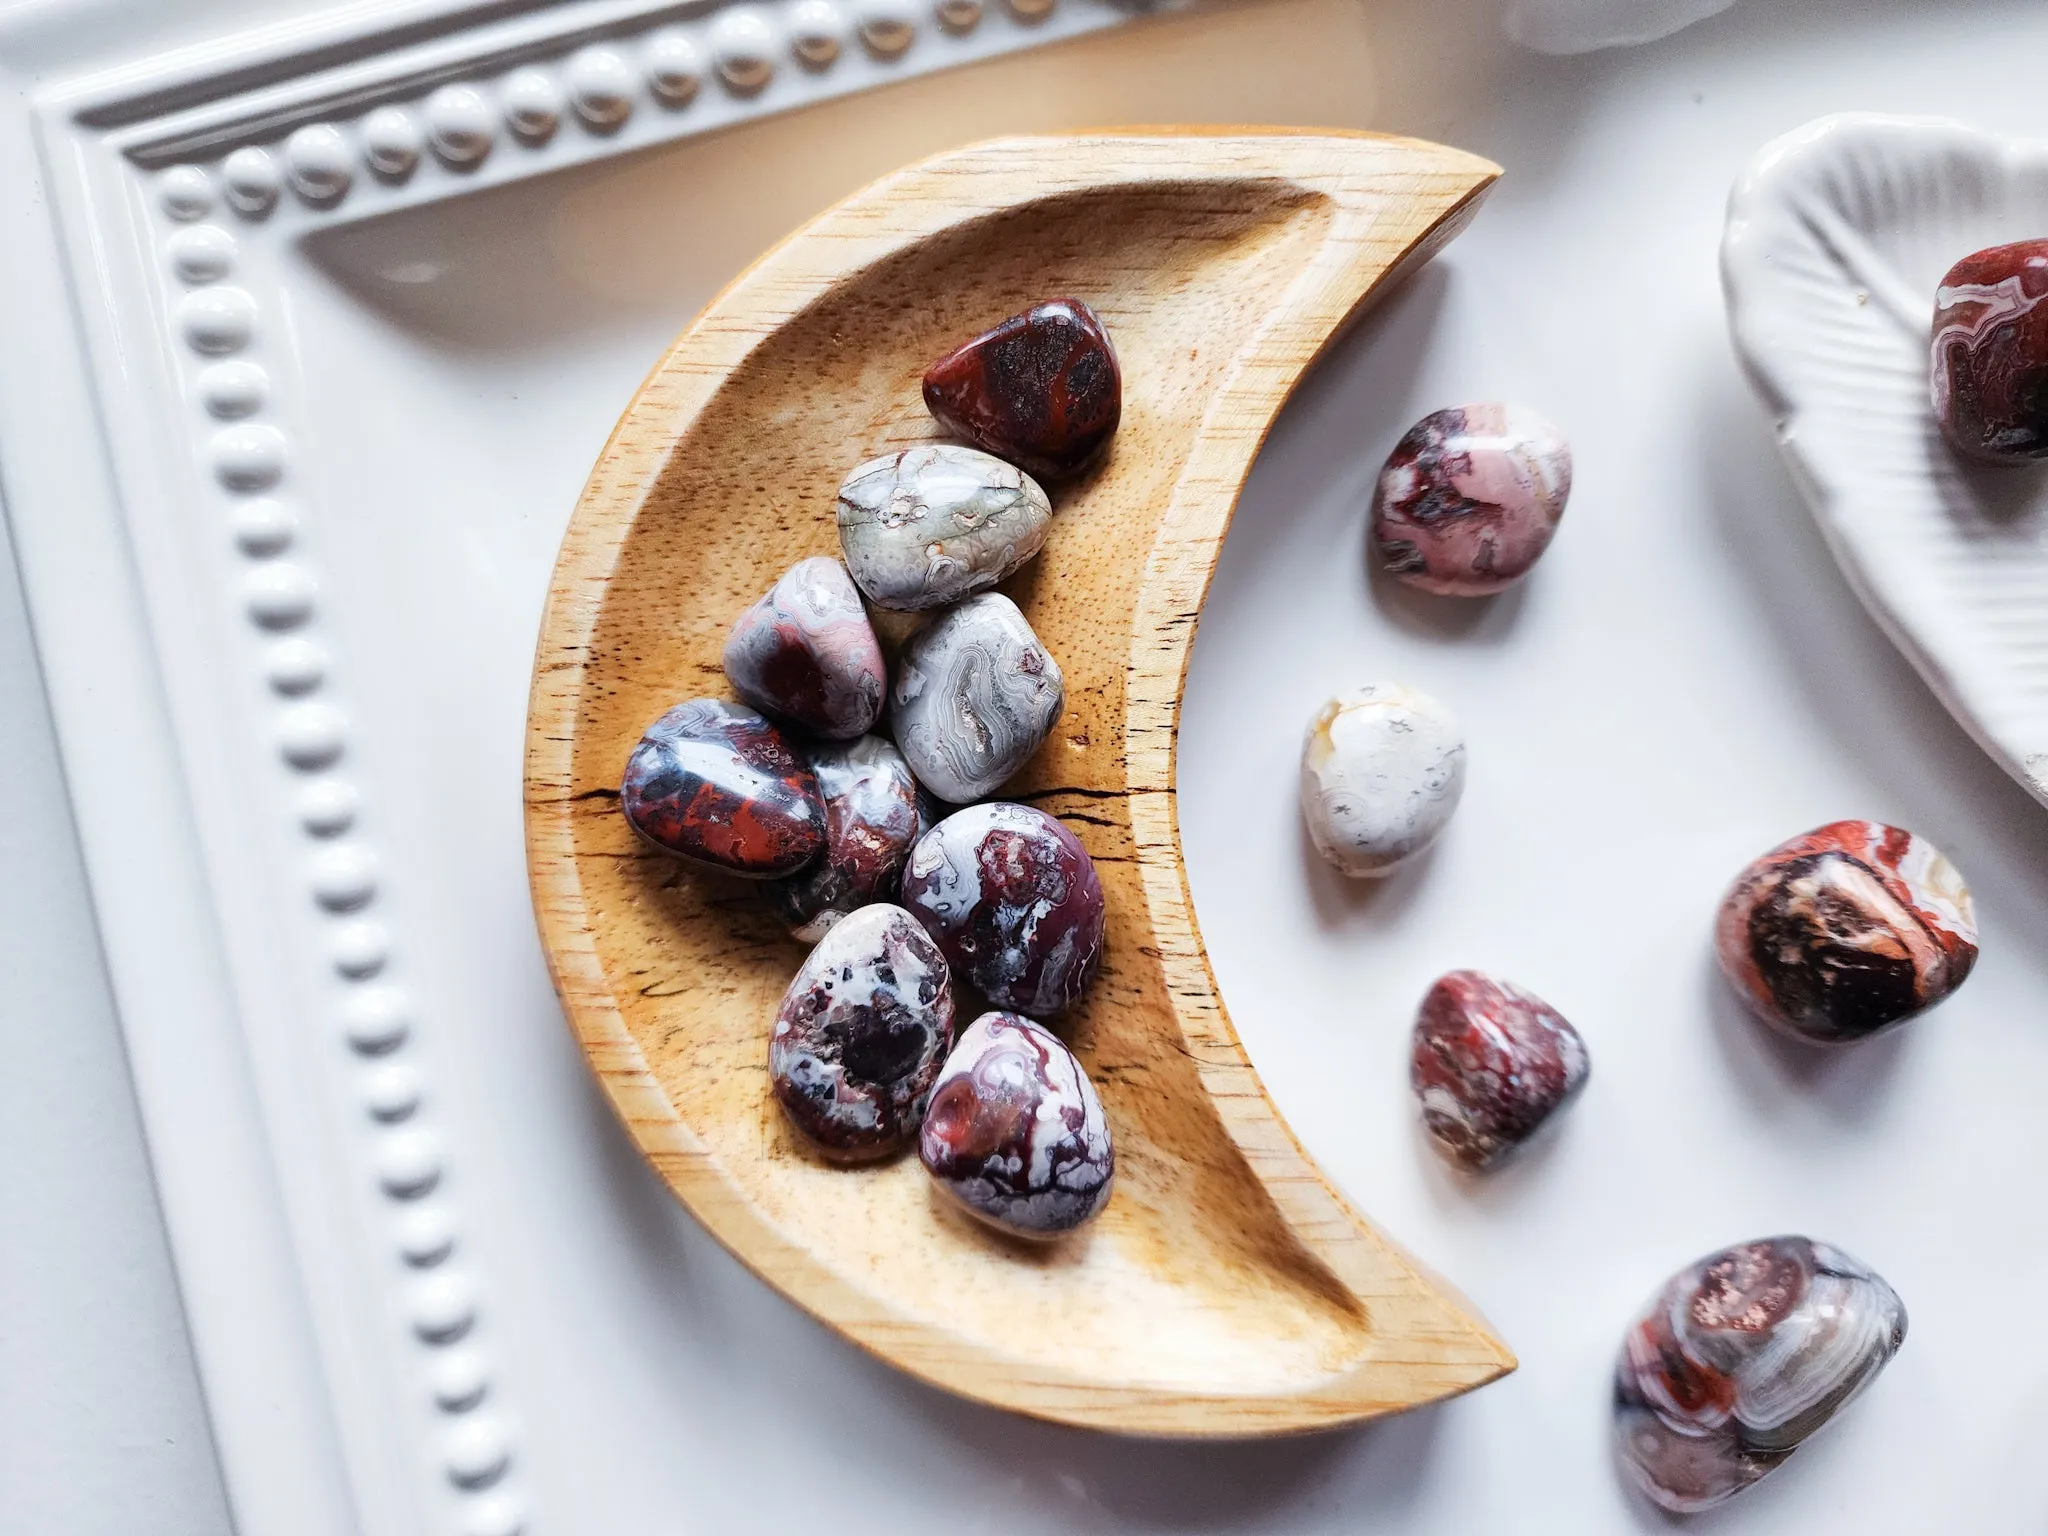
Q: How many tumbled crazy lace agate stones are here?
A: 15